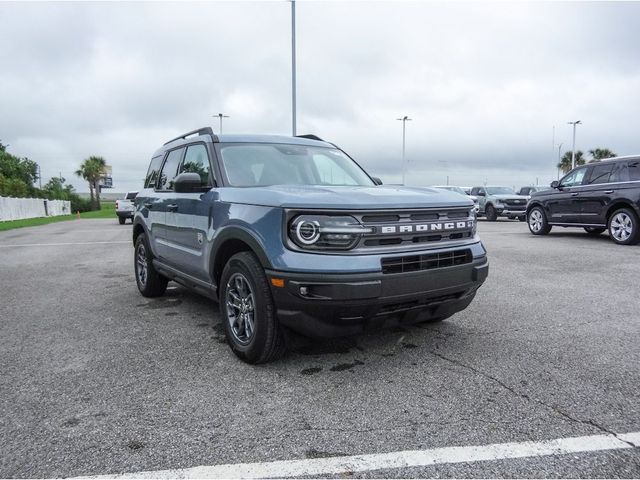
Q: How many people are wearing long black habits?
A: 0